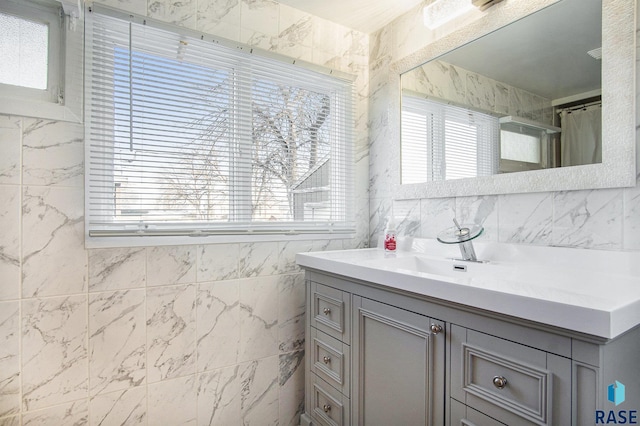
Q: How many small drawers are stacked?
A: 3